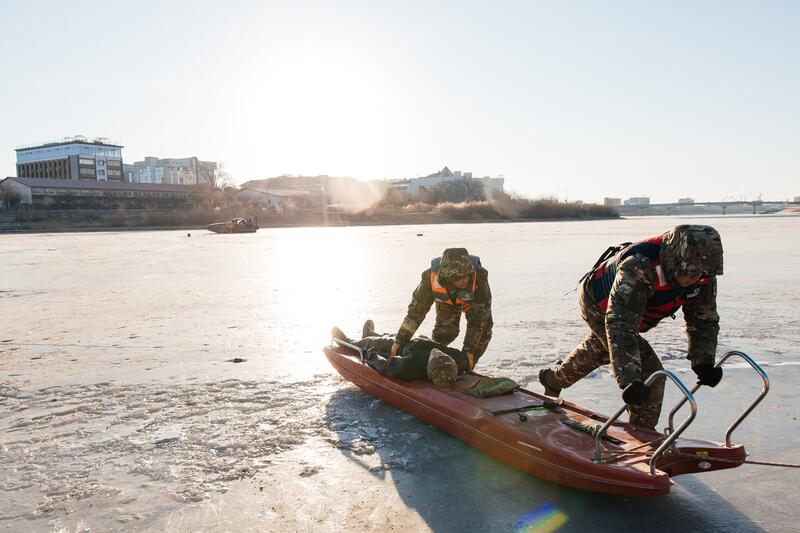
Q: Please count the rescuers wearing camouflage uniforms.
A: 2